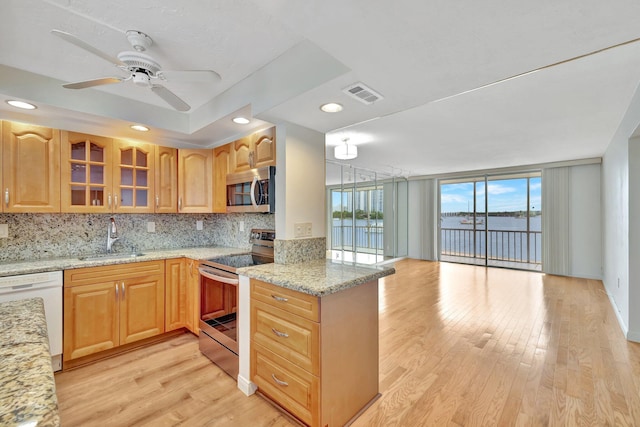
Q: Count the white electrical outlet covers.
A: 5